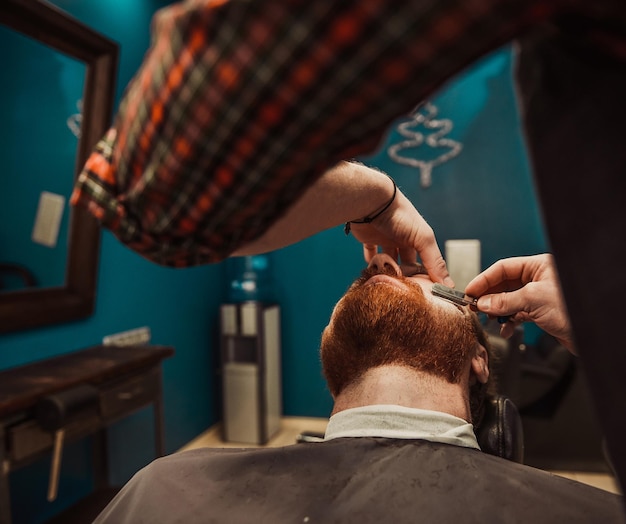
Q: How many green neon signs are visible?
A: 0